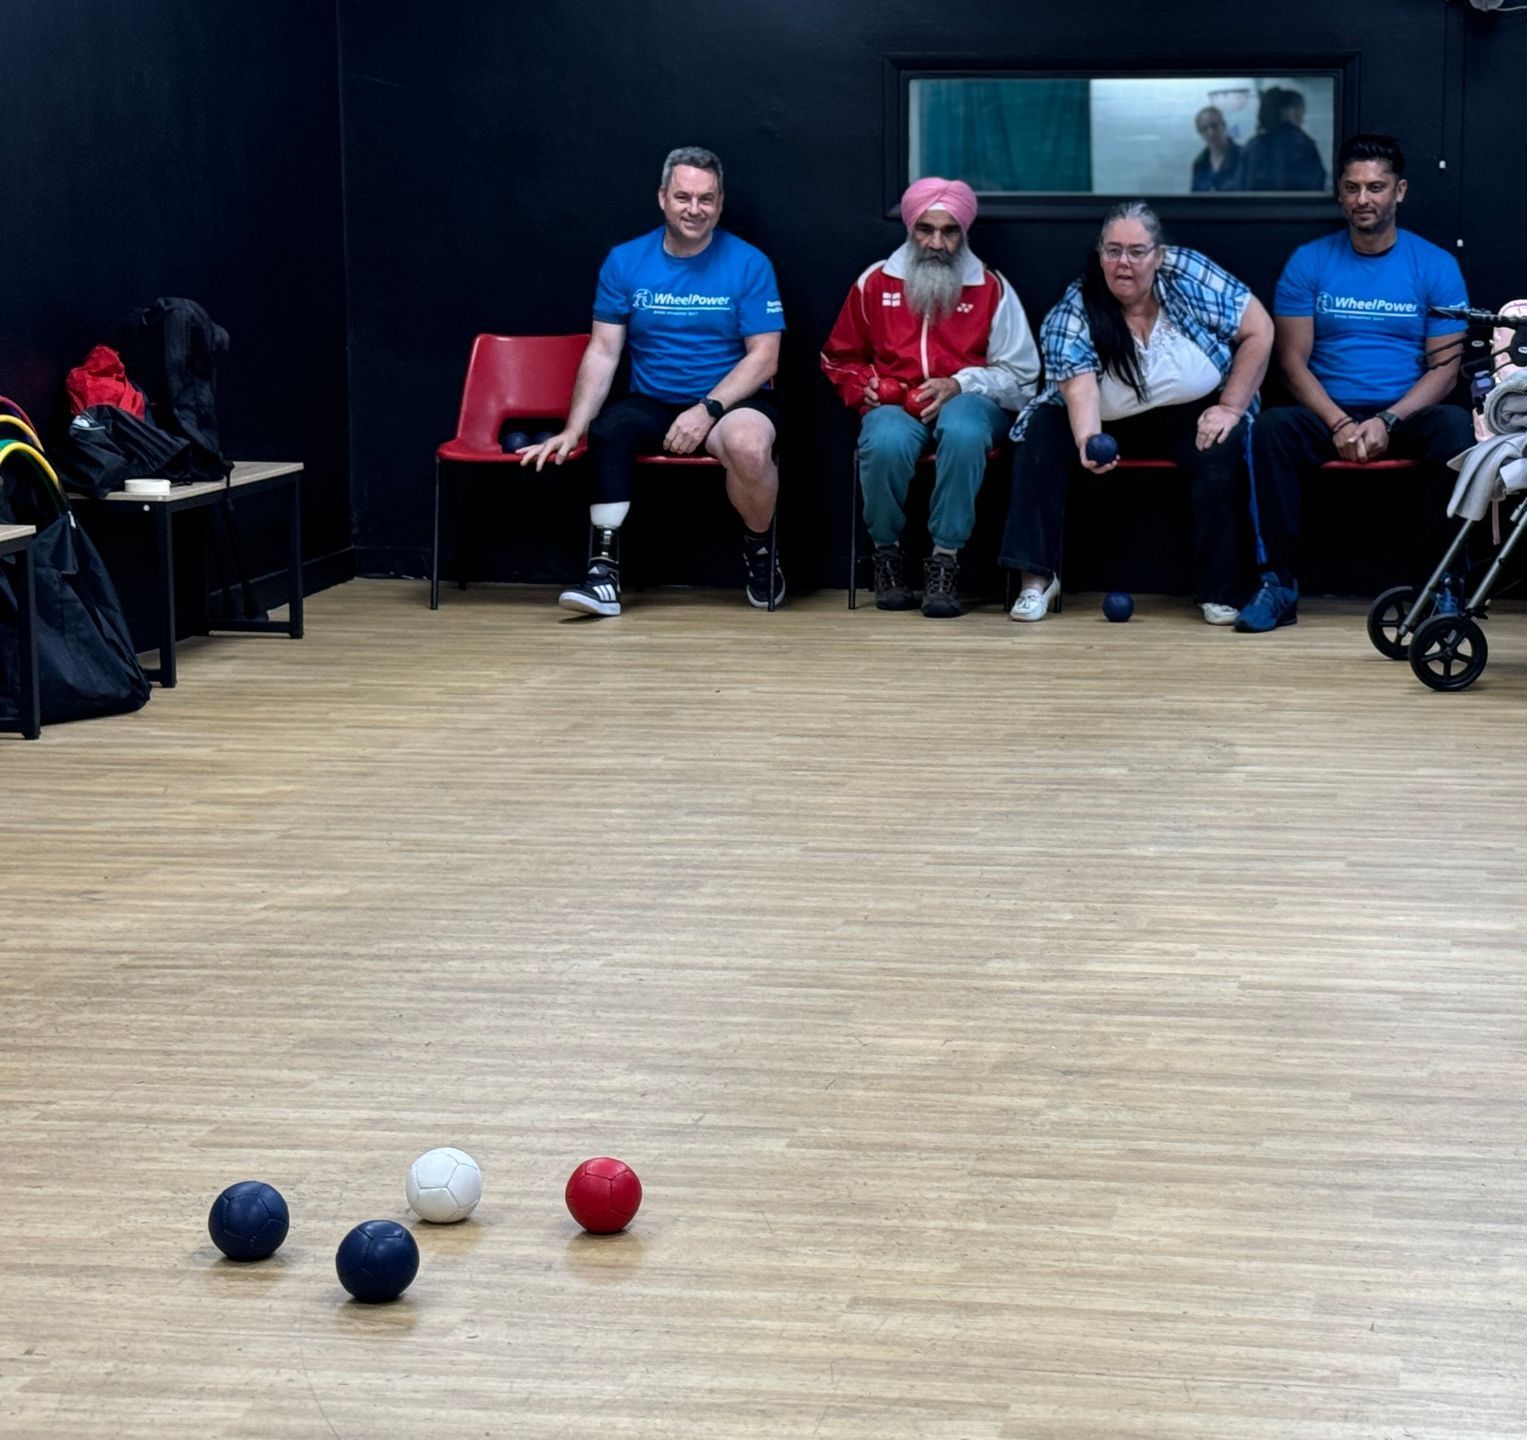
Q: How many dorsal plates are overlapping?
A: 0